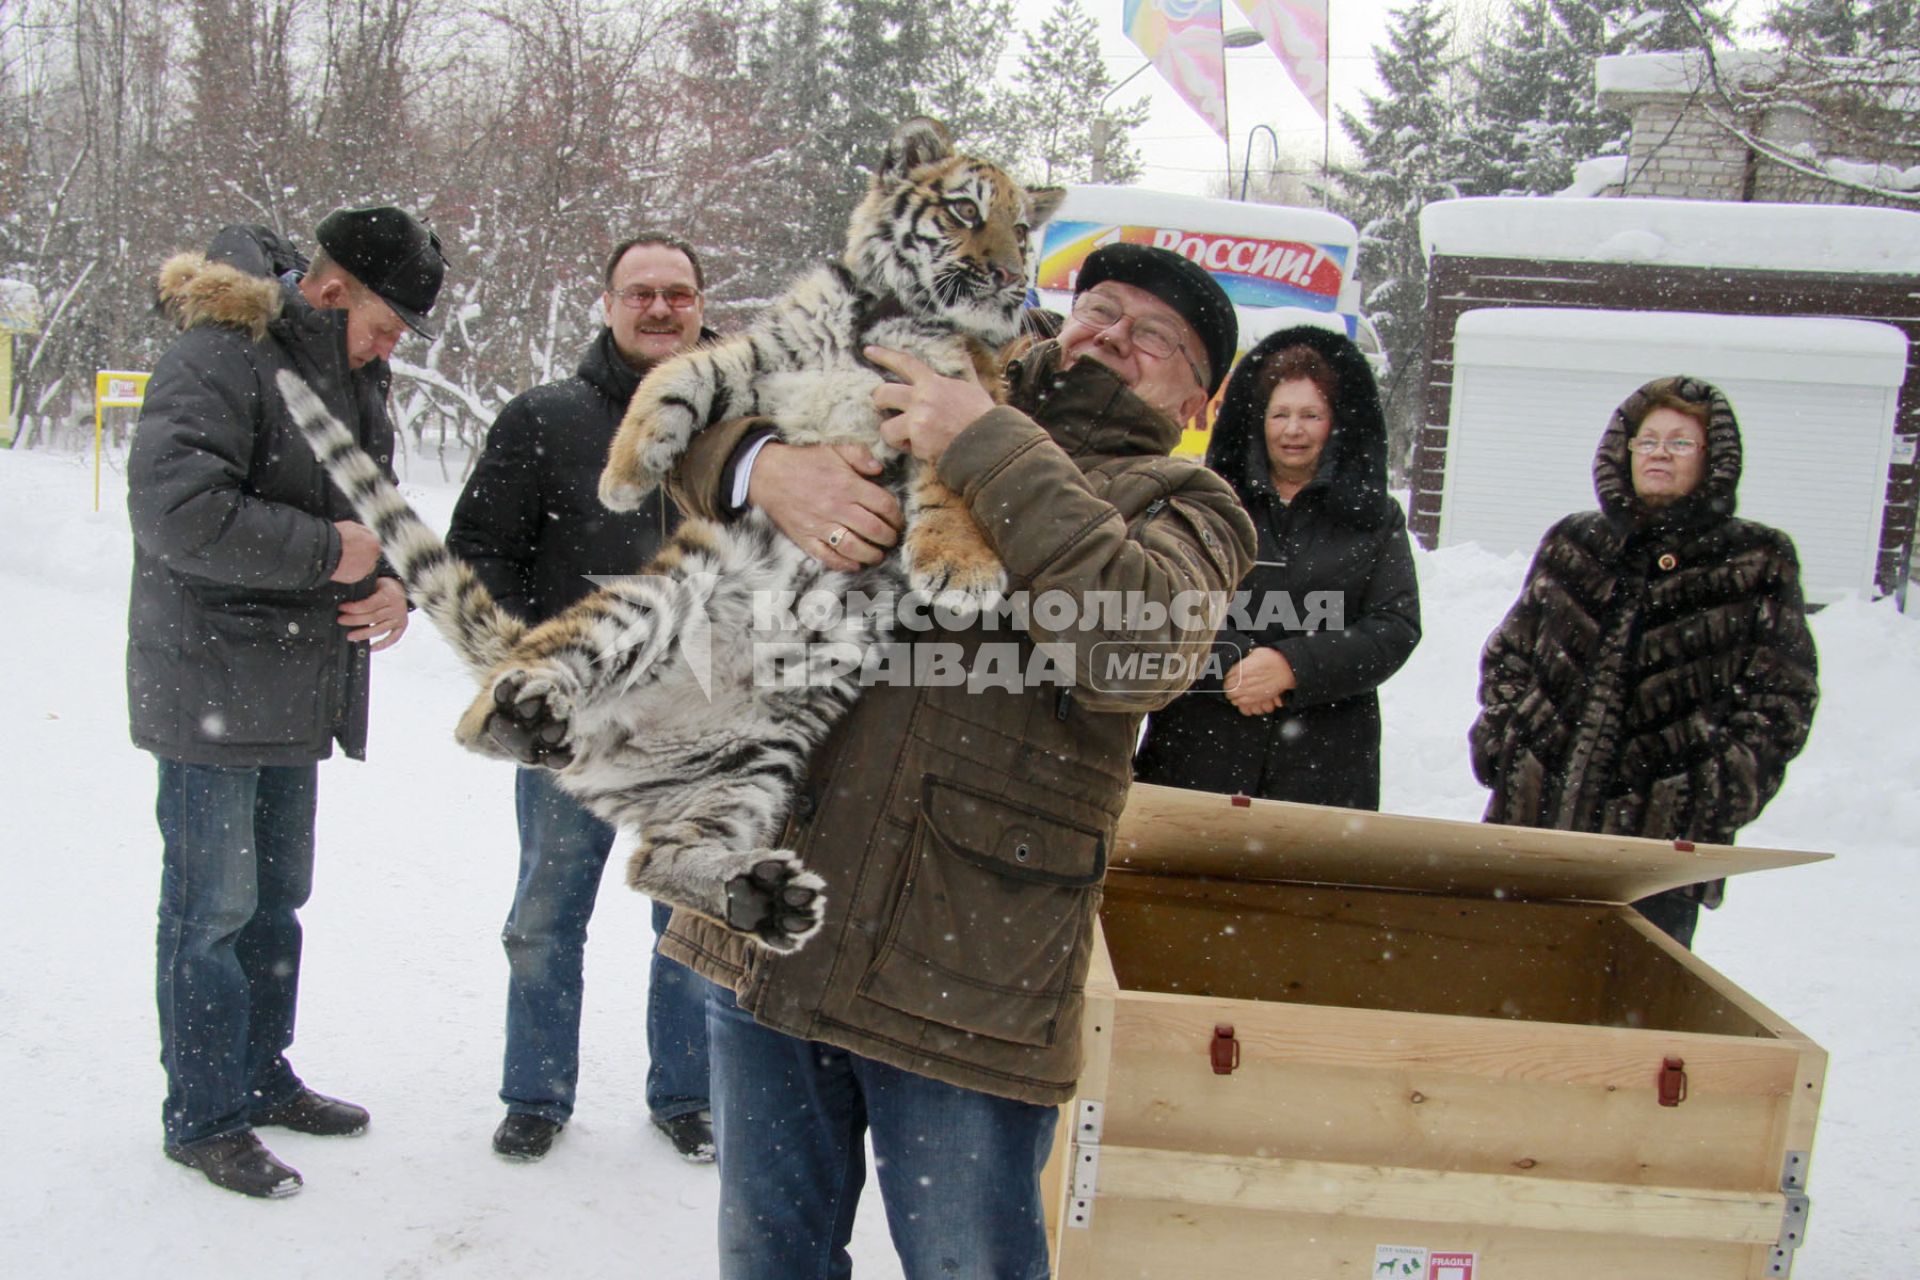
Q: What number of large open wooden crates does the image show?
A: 1